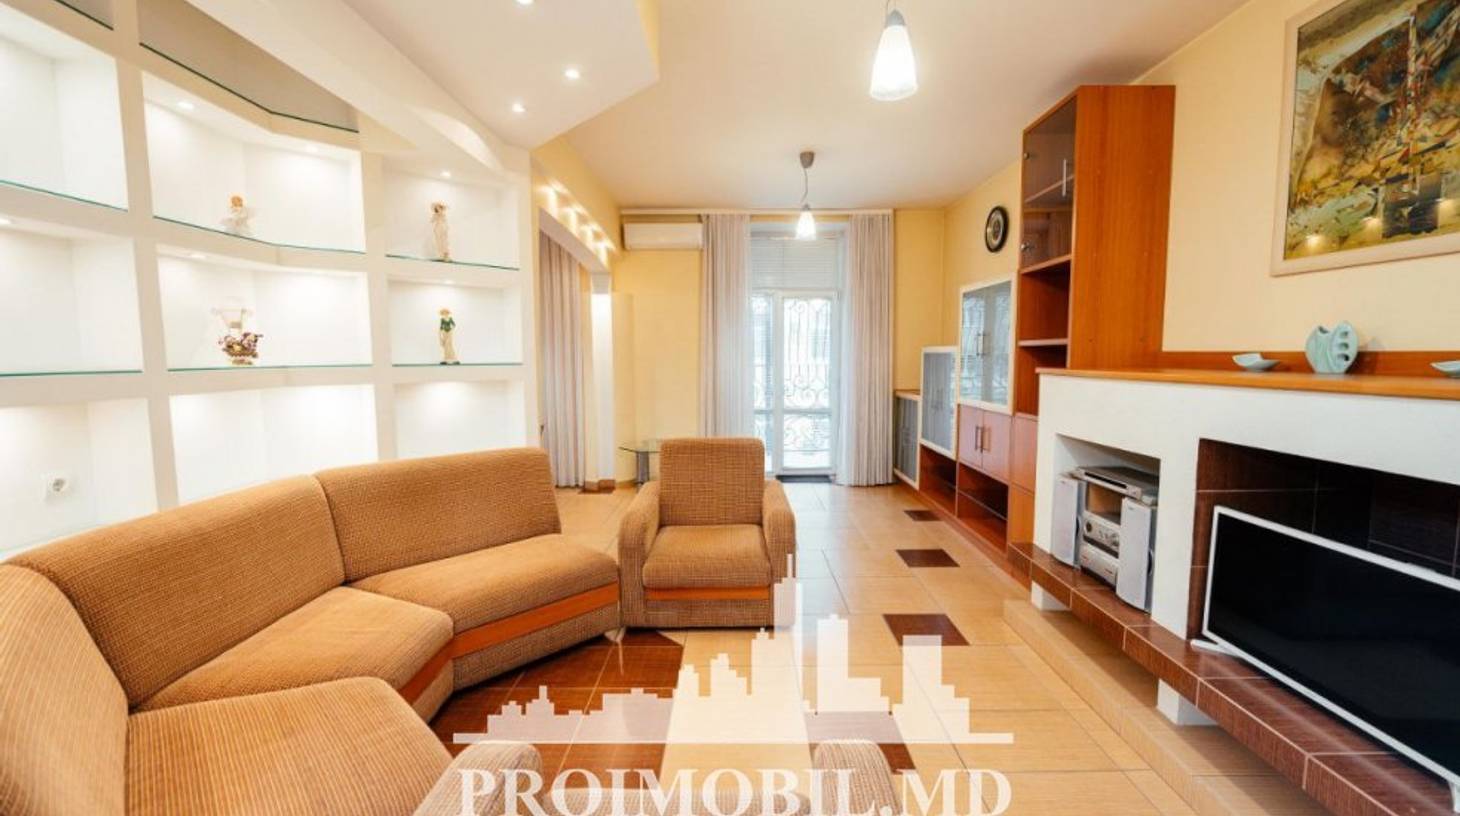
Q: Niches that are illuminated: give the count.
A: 9